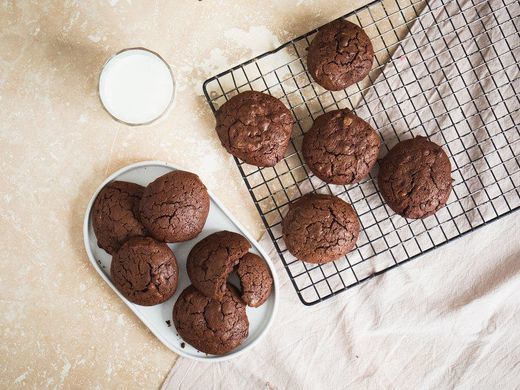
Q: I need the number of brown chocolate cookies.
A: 10